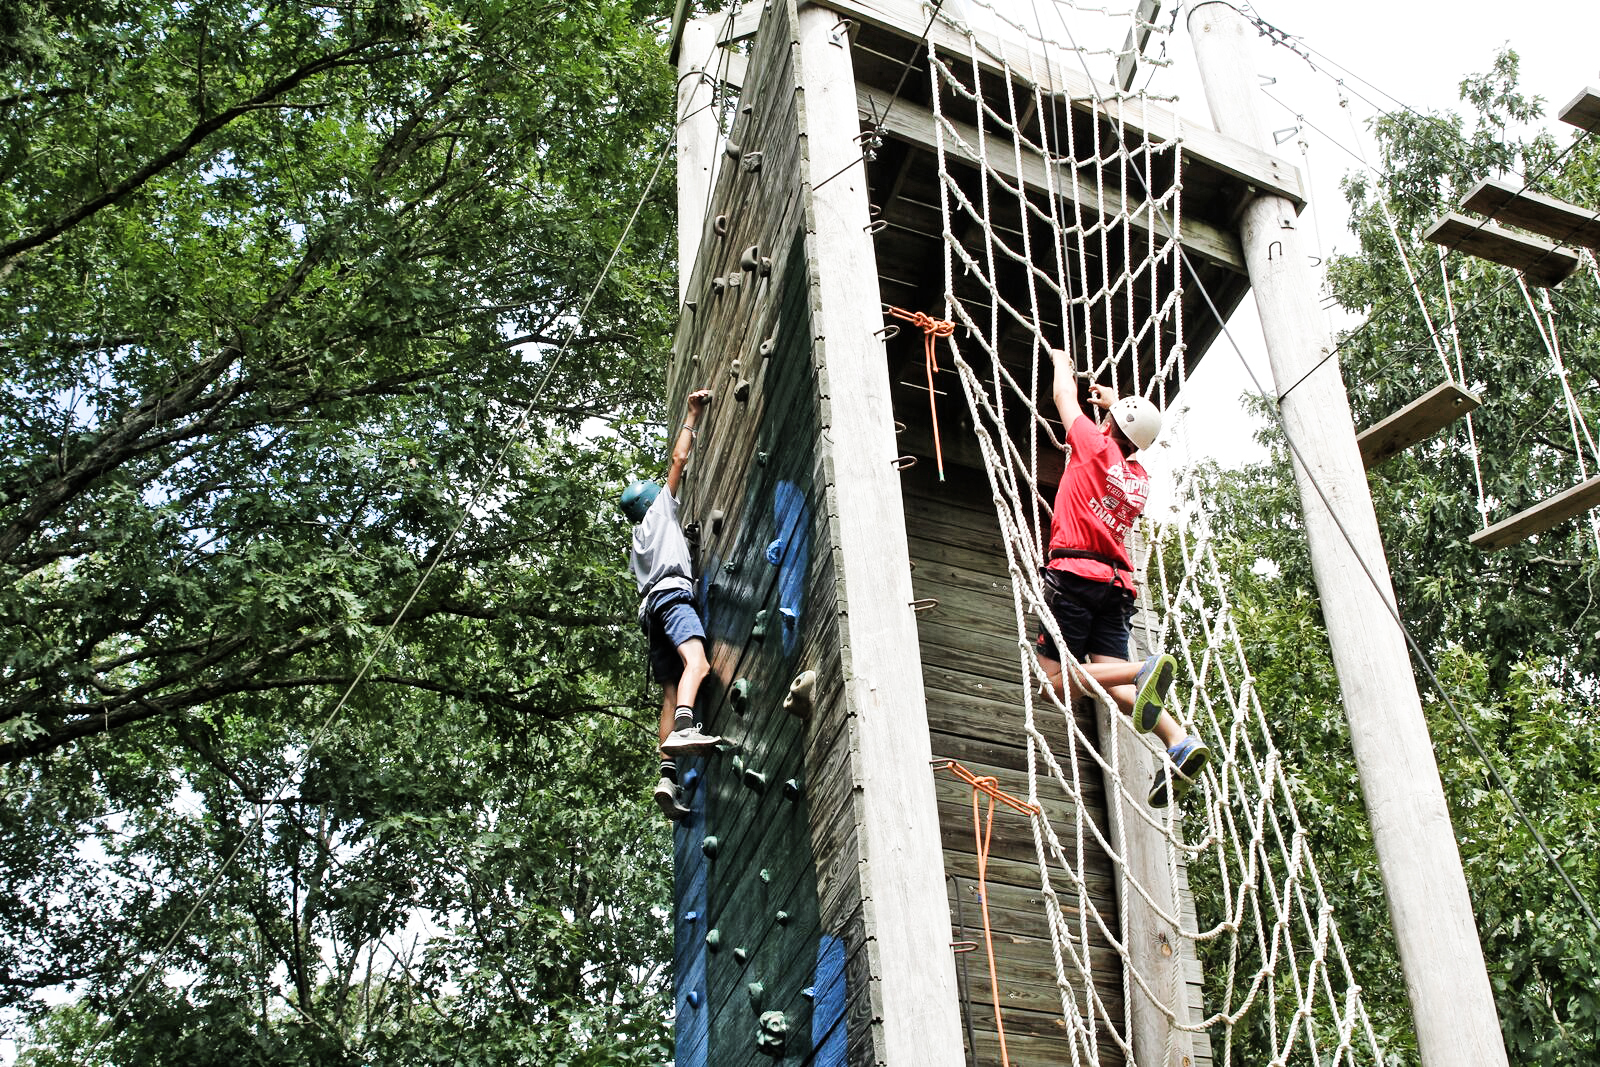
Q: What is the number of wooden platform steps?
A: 5